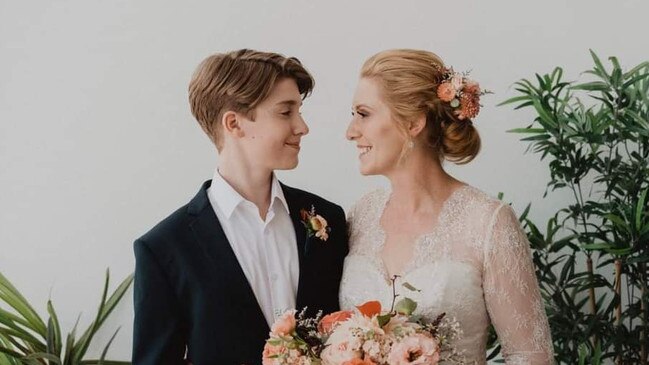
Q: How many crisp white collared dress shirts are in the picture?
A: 1